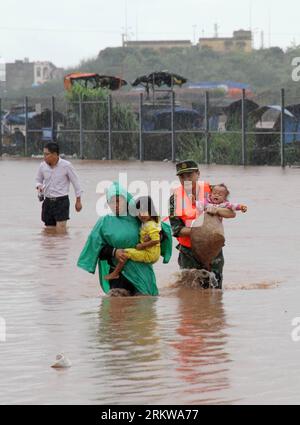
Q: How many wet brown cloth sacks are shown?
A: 1